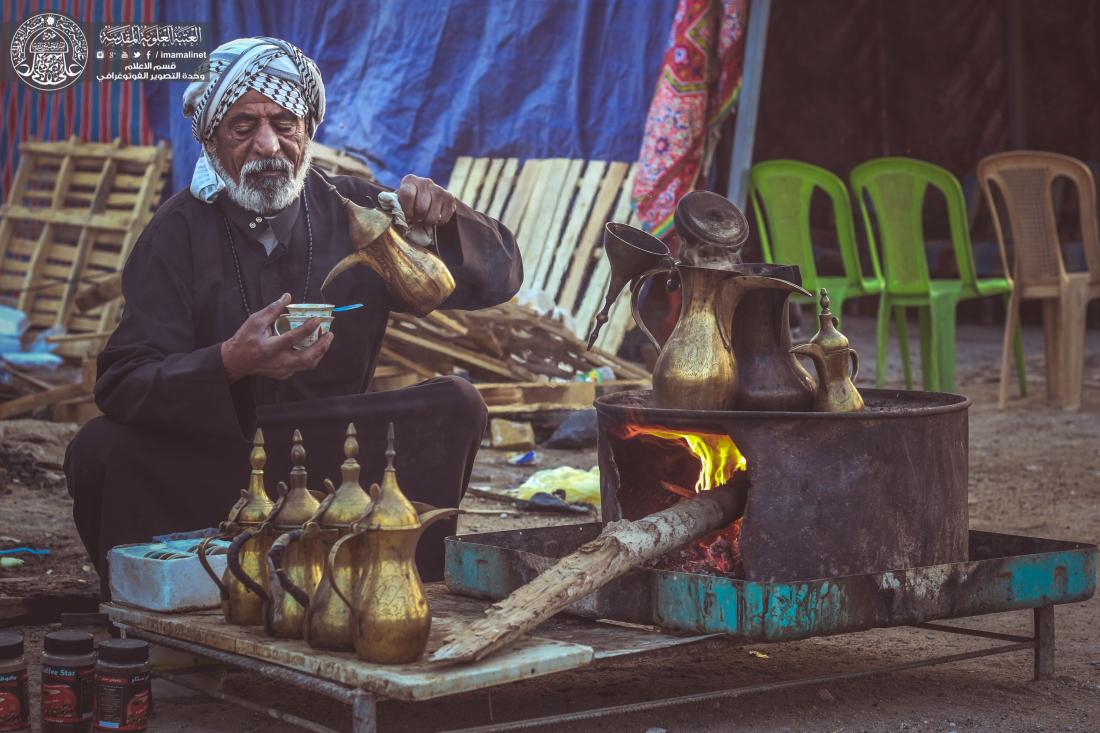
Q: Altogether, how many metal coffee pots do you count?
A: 8